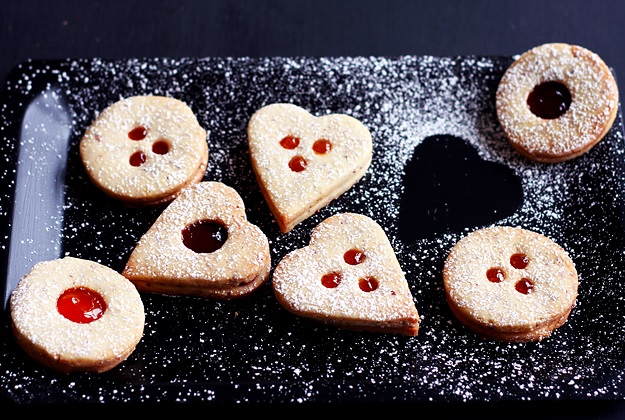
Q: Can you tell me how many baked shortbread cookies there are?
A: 7